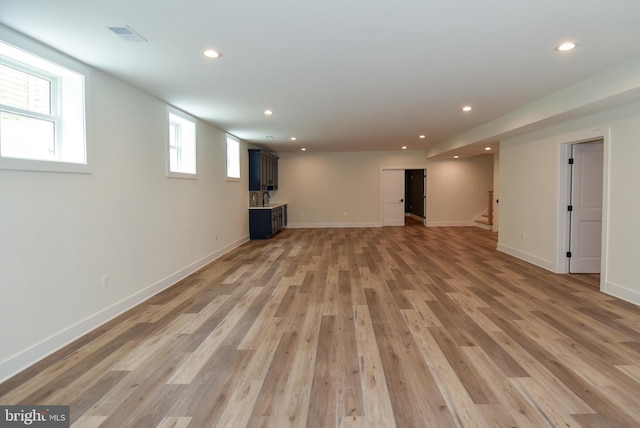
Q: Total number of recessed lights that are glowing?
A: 10